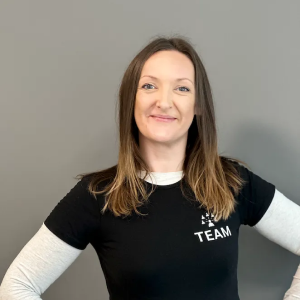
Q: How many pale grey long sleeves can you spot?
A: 2